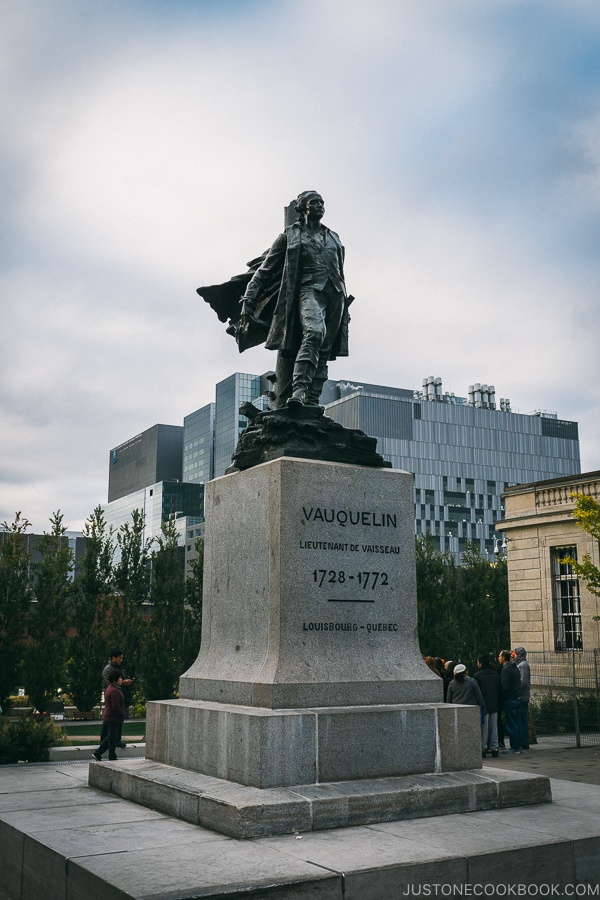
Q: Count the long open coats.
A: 1